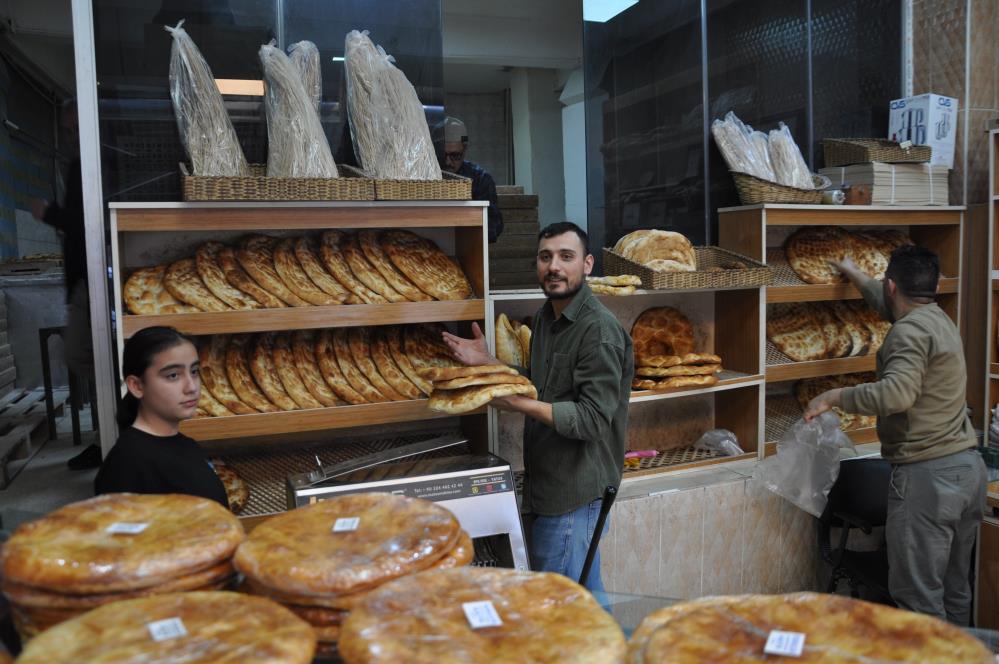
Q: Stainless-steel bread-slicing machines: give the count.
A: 1